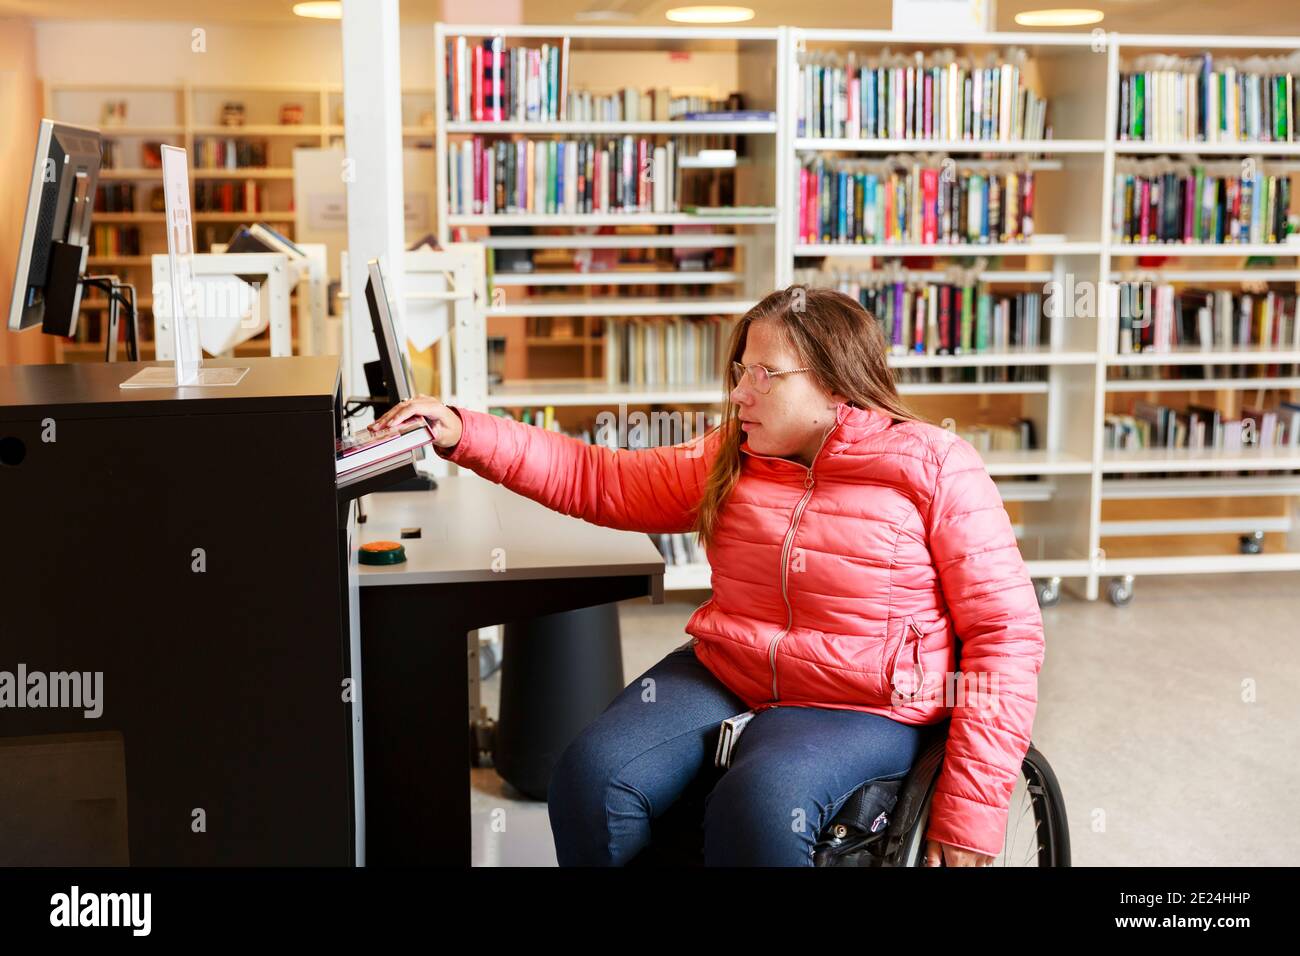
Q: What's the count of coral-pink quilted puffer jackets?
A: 1